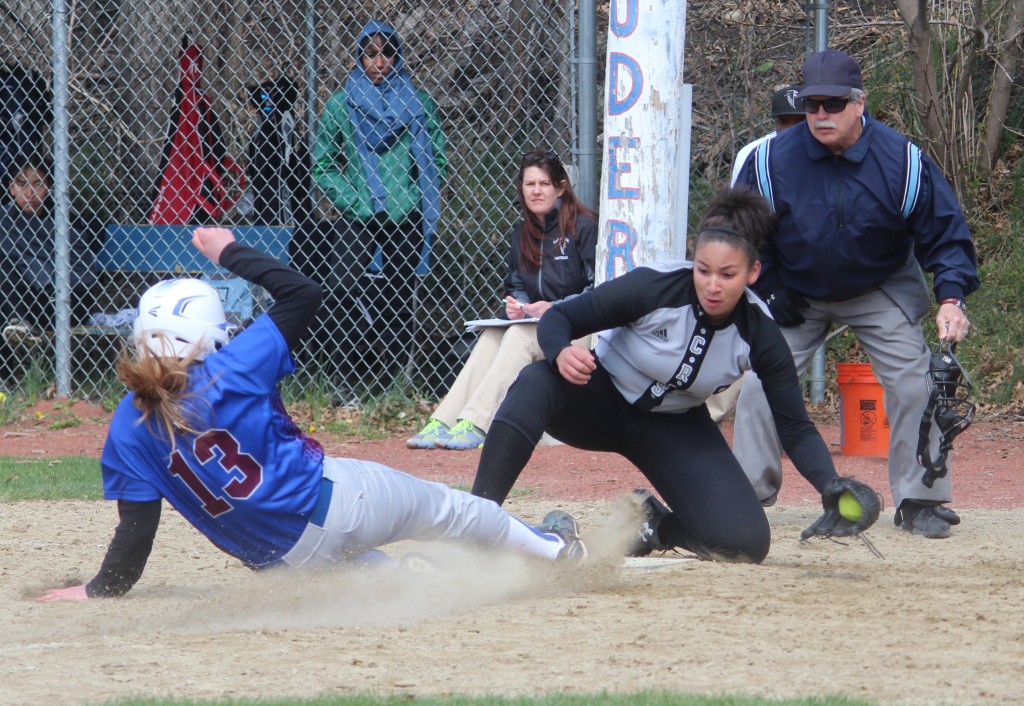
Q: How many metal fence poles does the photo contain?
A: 4